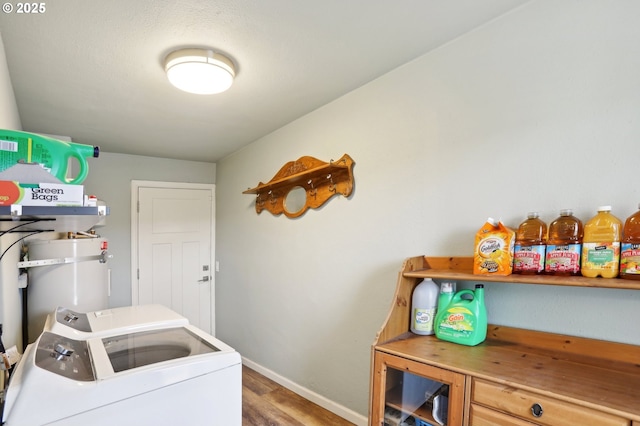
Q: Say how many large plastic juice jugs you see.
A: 4